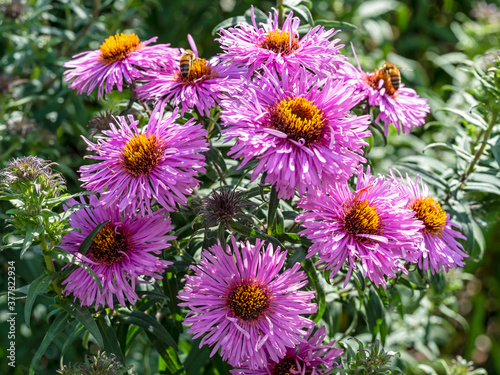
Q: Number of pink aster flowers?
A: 11